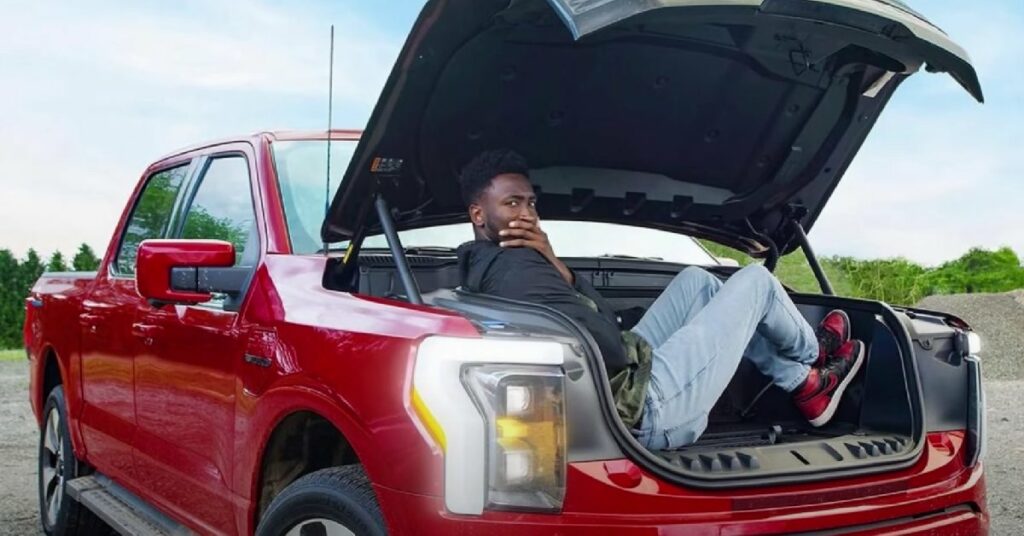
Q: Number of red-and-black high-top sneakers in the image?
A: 2